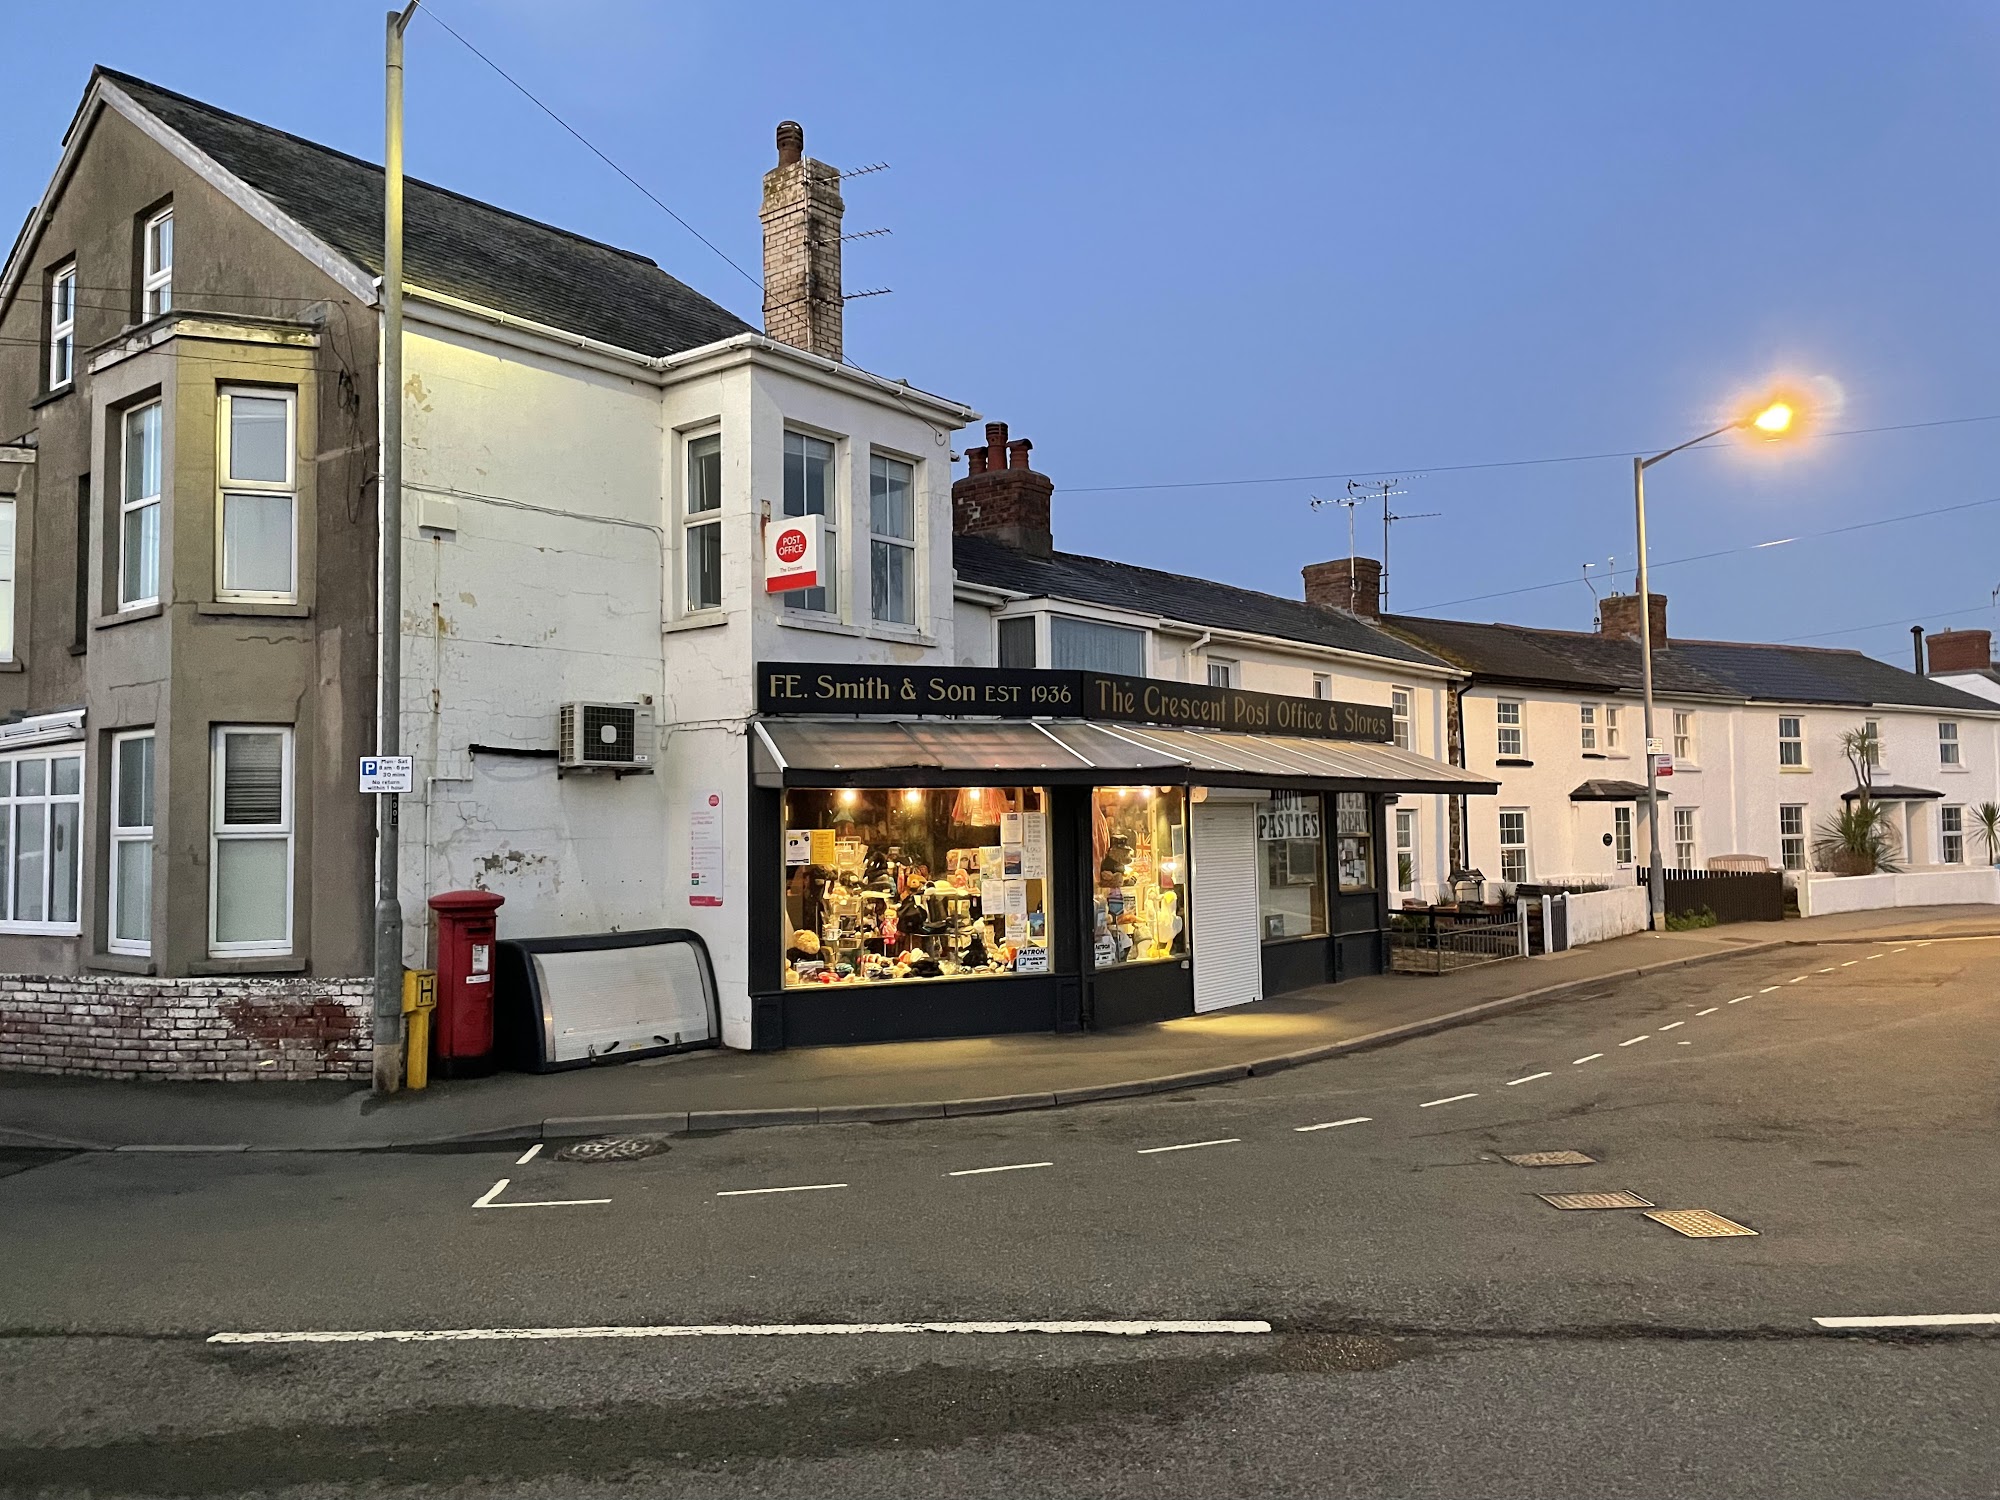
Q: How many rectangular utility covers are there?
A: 3